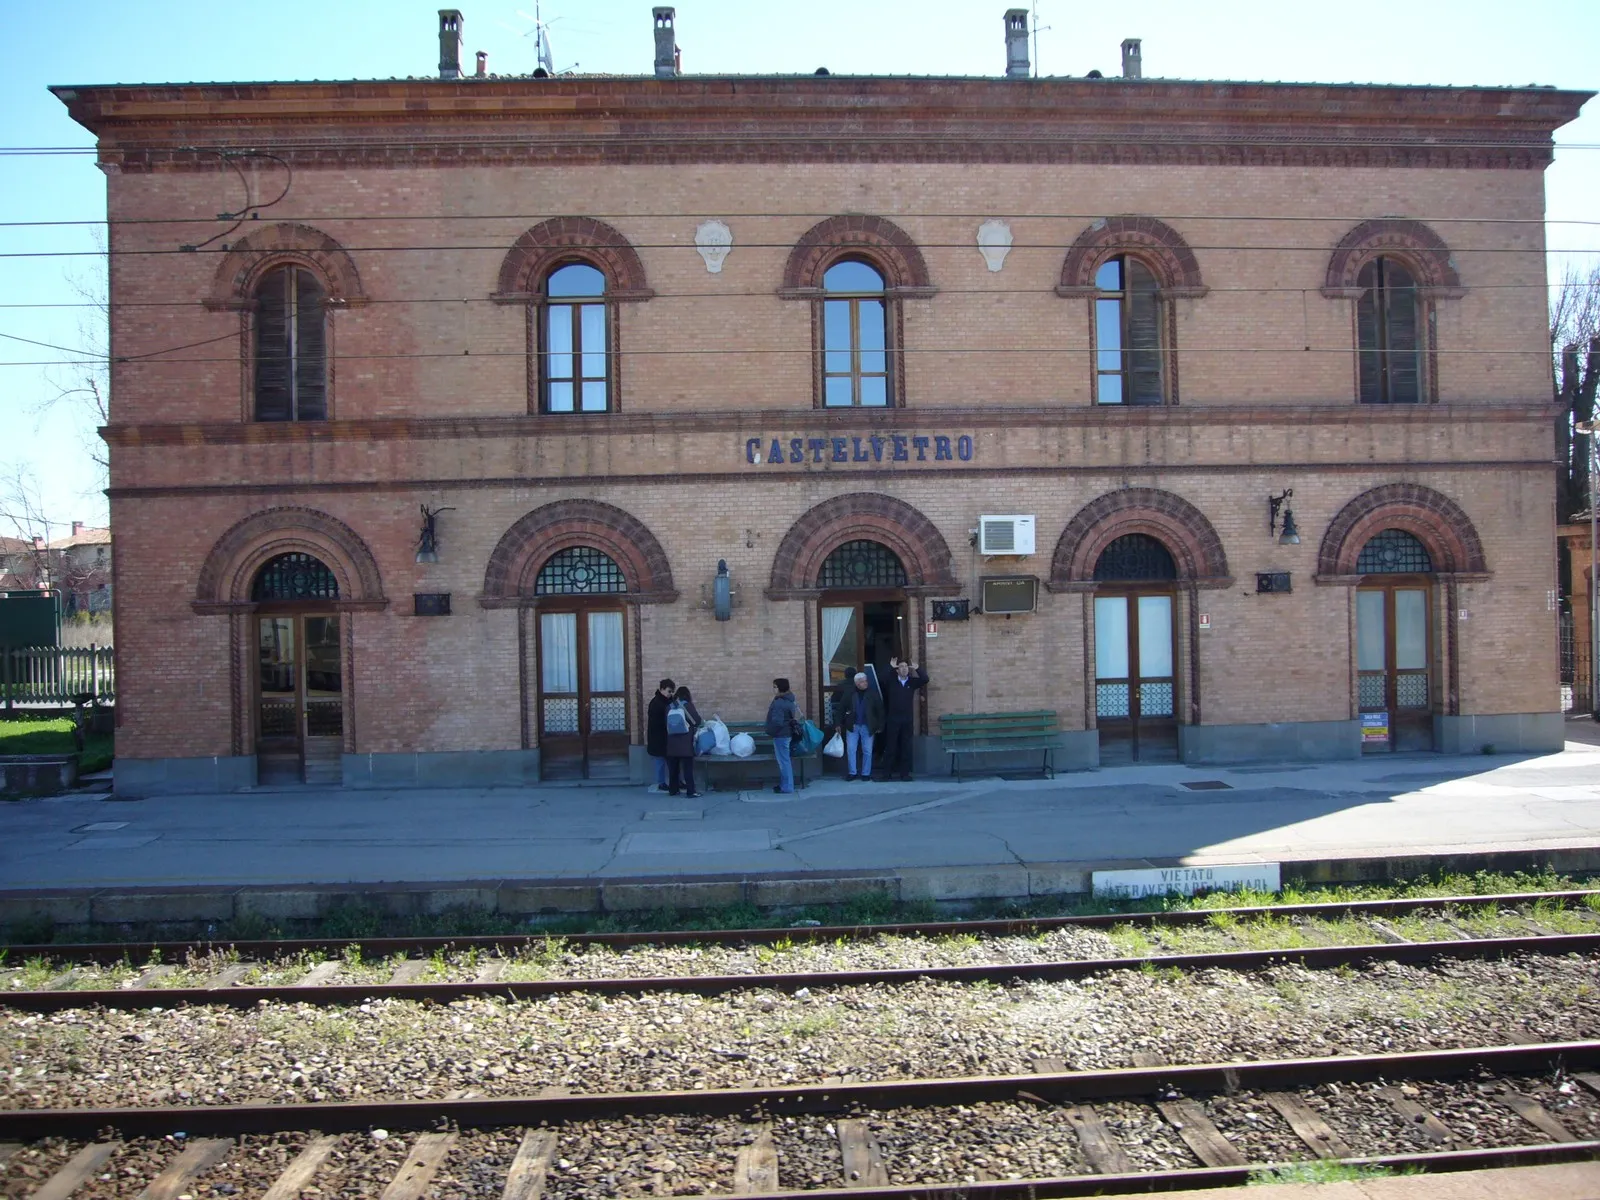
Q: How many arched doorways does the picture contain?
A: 5